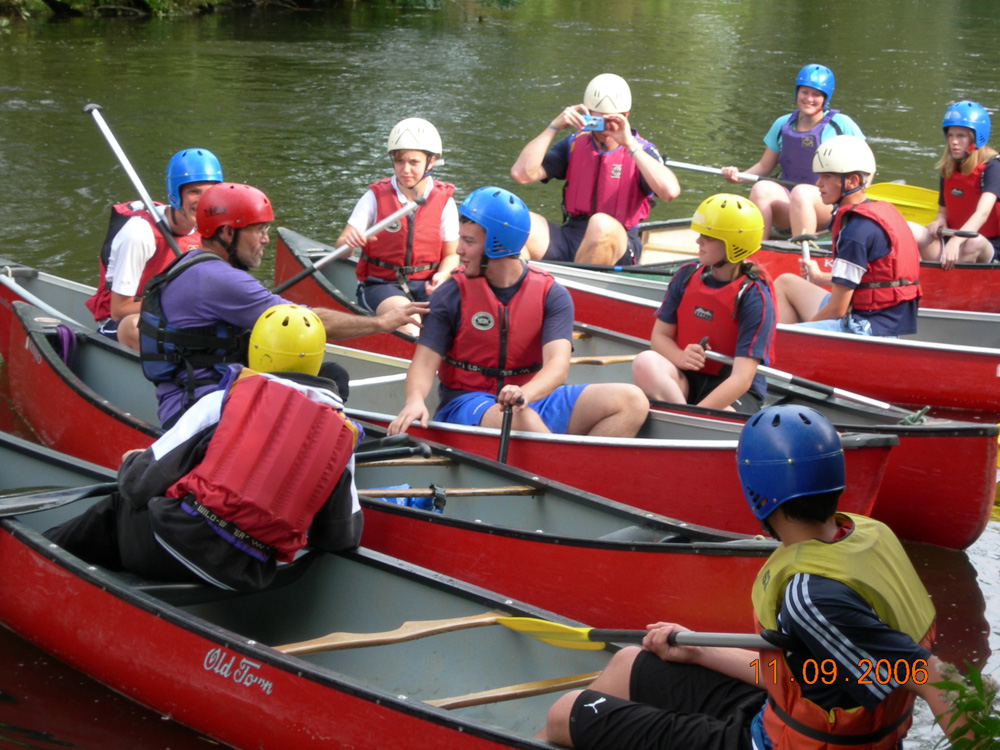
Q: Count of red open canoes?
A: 6